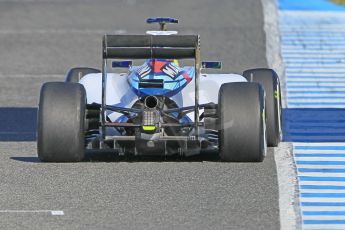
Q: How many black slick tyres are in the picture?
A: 4